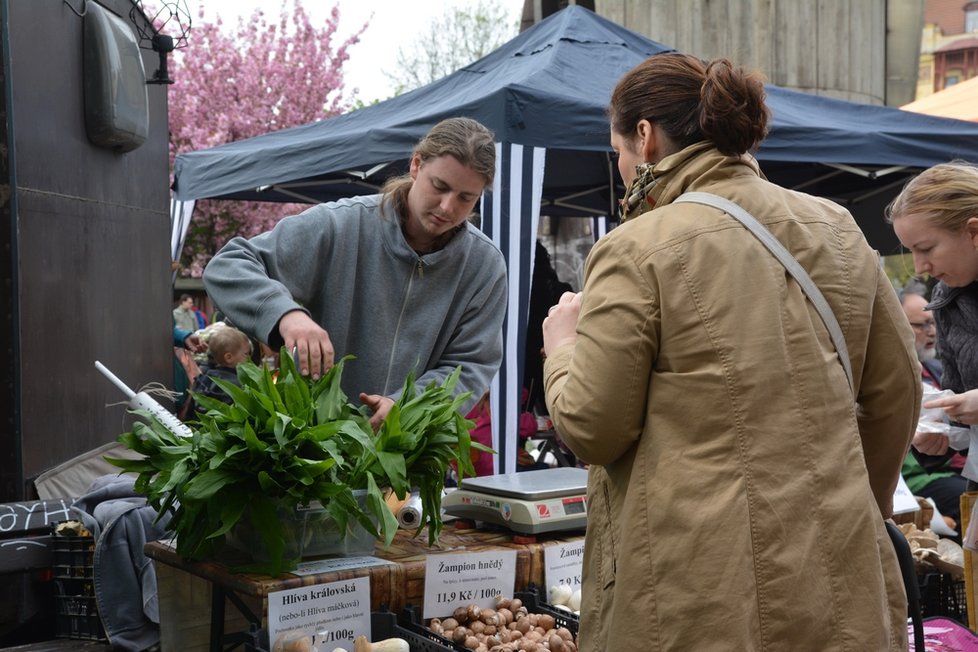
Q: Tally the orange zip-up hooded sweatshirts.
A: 0